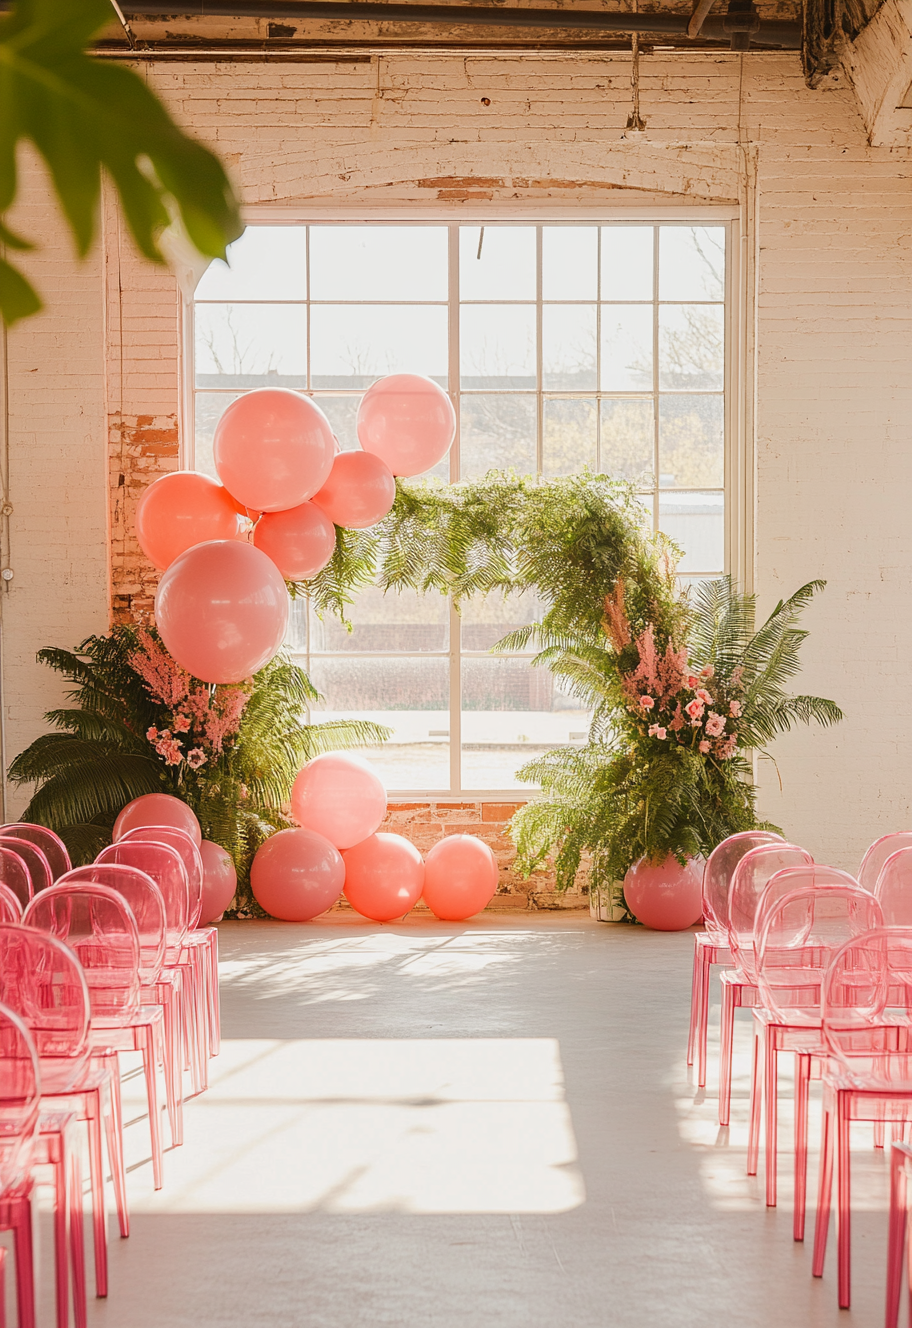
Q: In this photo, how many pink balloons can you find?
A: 13